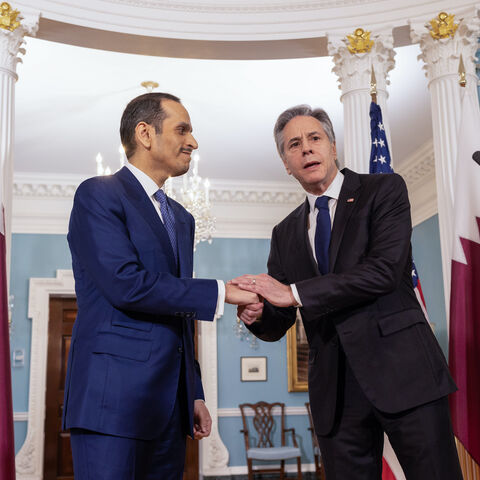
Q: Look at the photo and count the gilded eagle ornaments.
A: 3